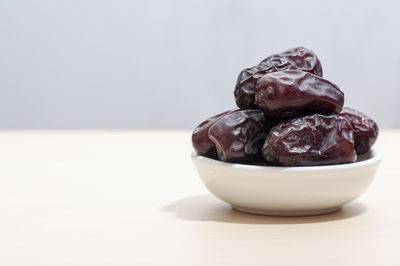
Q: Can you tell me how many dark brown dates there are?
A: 6